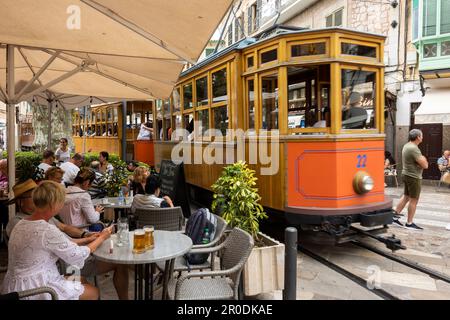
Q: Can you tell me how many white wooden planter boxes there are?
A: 1